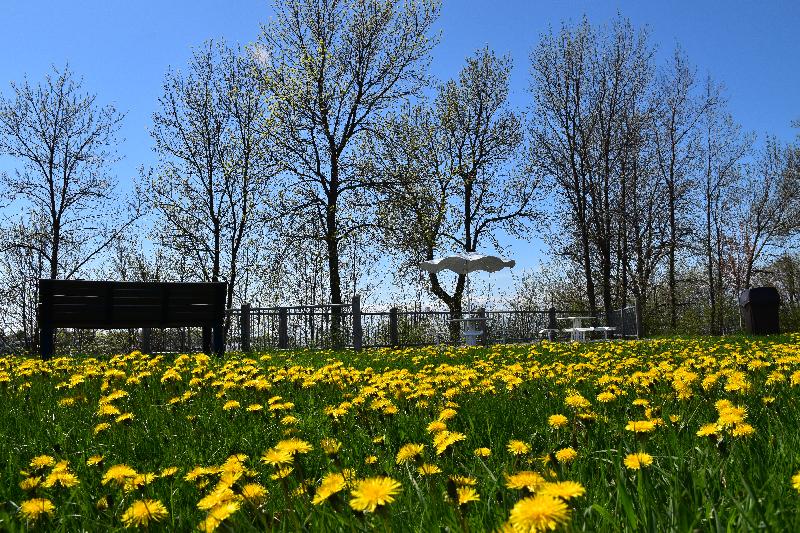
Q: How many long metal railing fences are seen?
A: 1